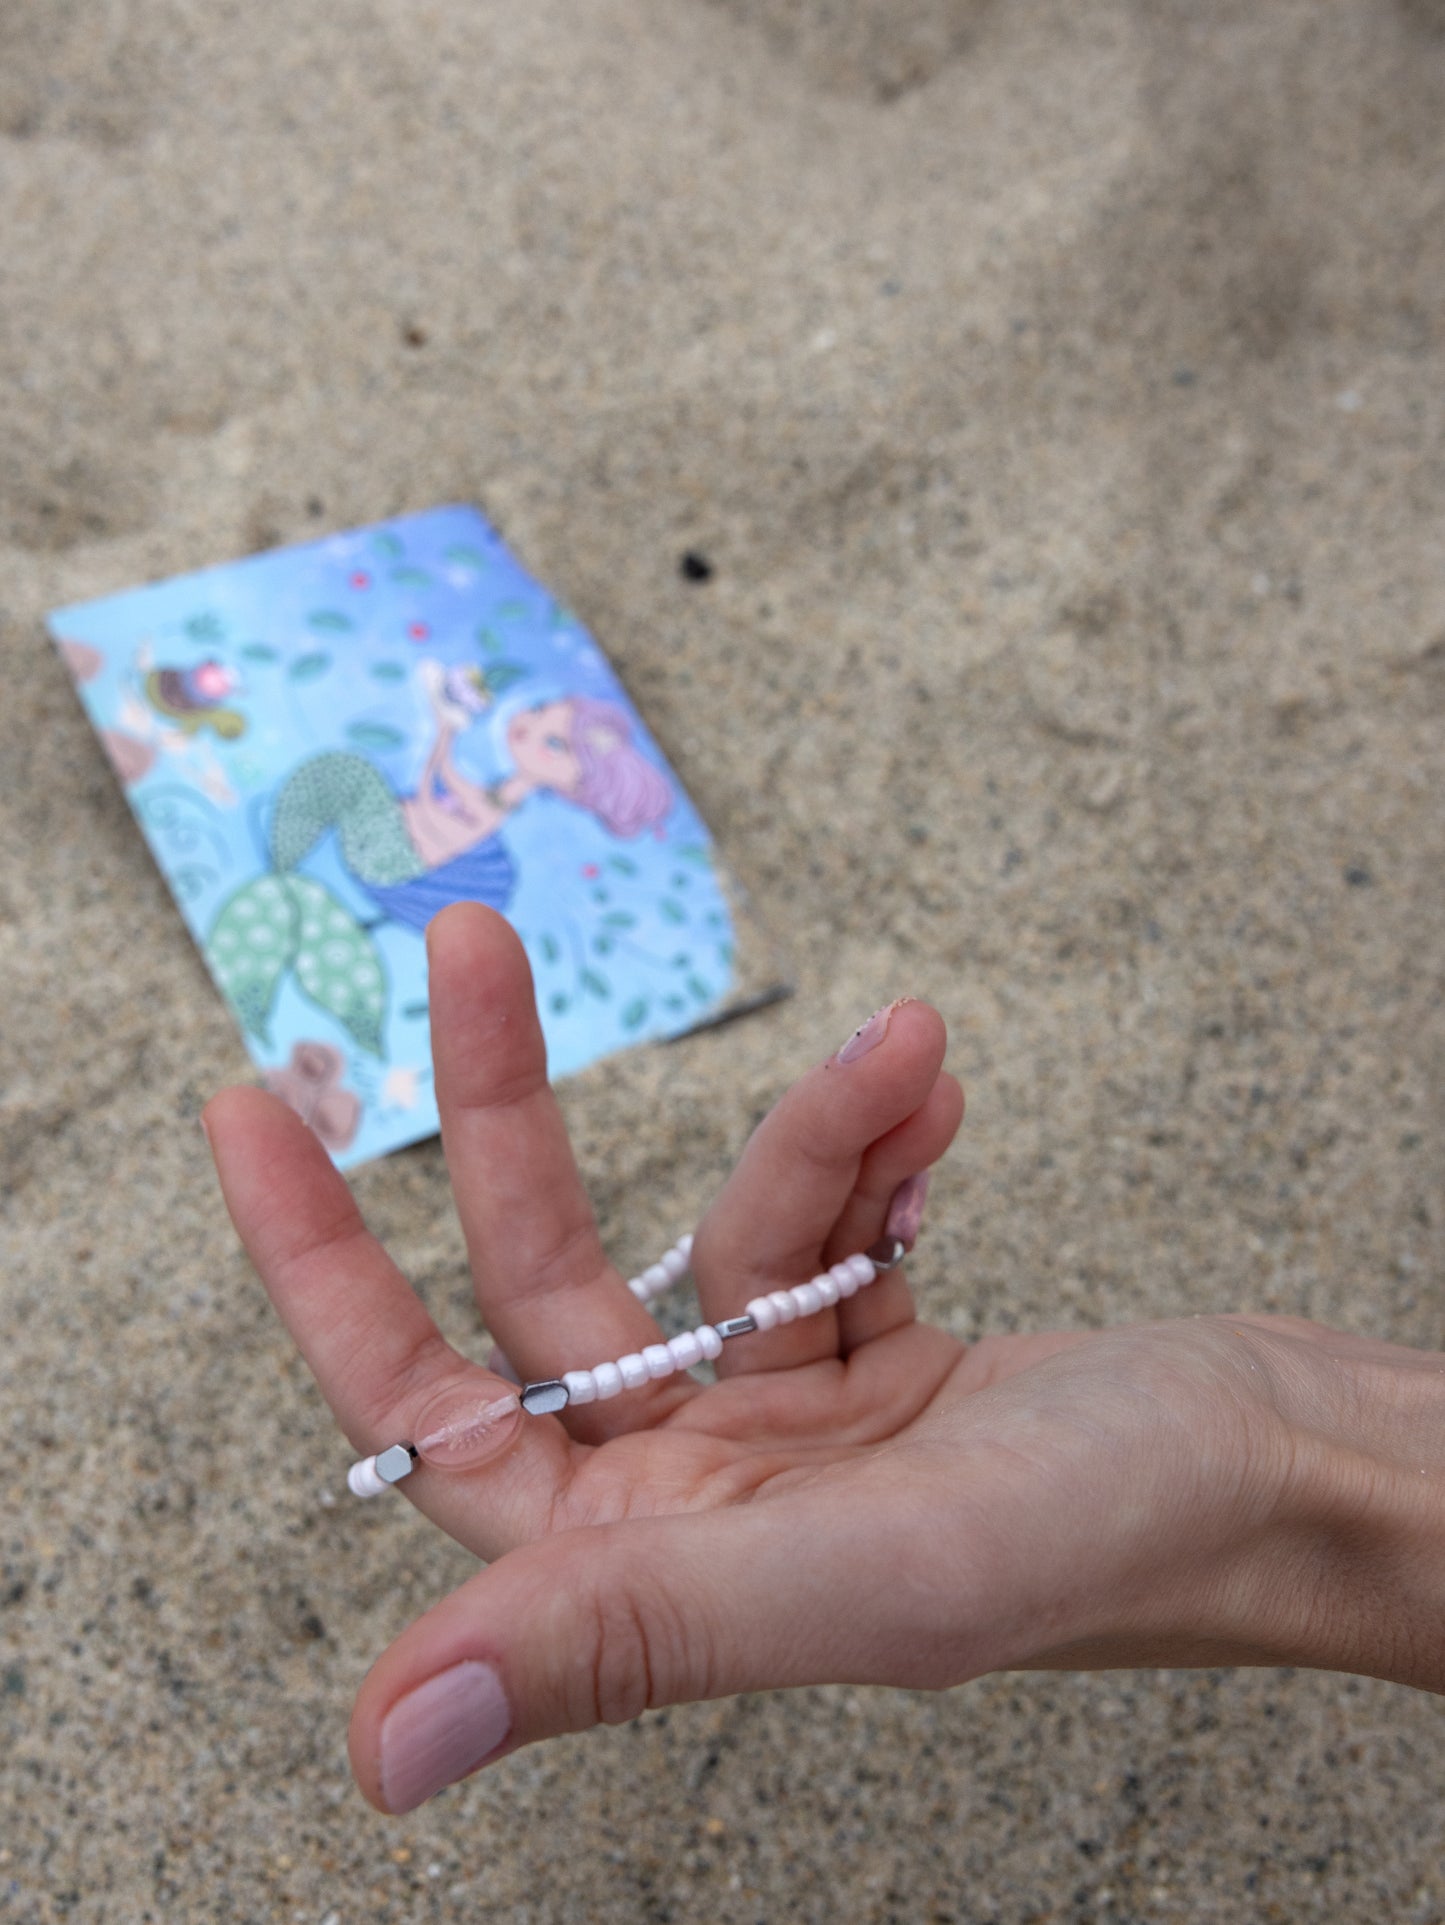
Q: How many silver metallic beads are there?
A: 4